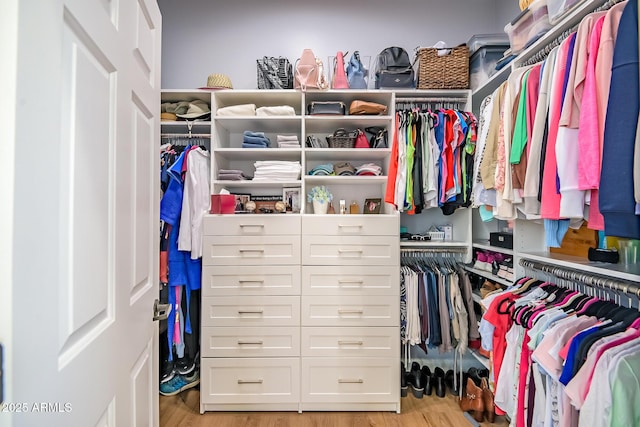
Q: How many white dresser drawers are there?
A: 12